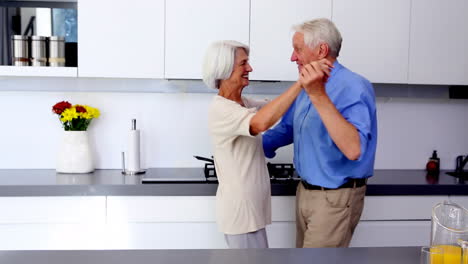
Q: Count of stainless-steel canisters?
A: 3